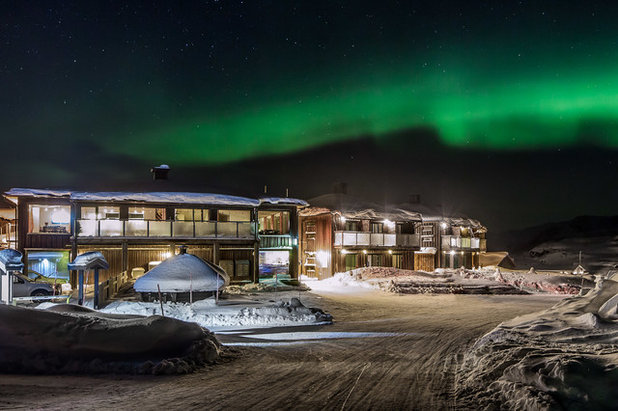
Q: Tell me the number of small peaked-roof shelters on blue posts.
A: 2